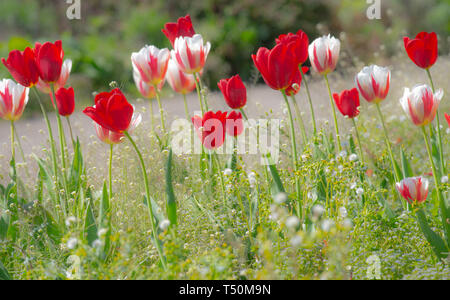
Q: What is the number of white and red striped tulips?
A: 11